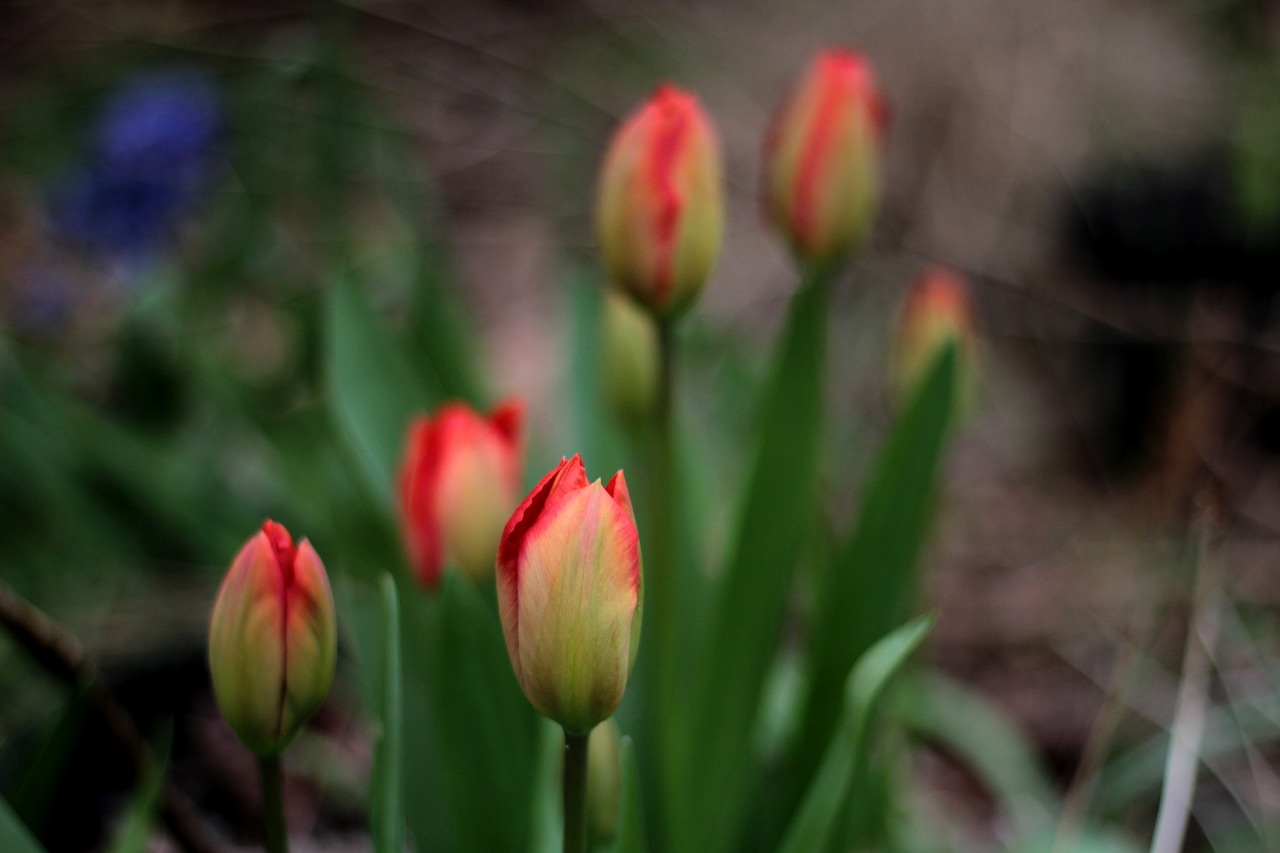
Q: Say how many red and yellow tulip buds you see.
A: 6